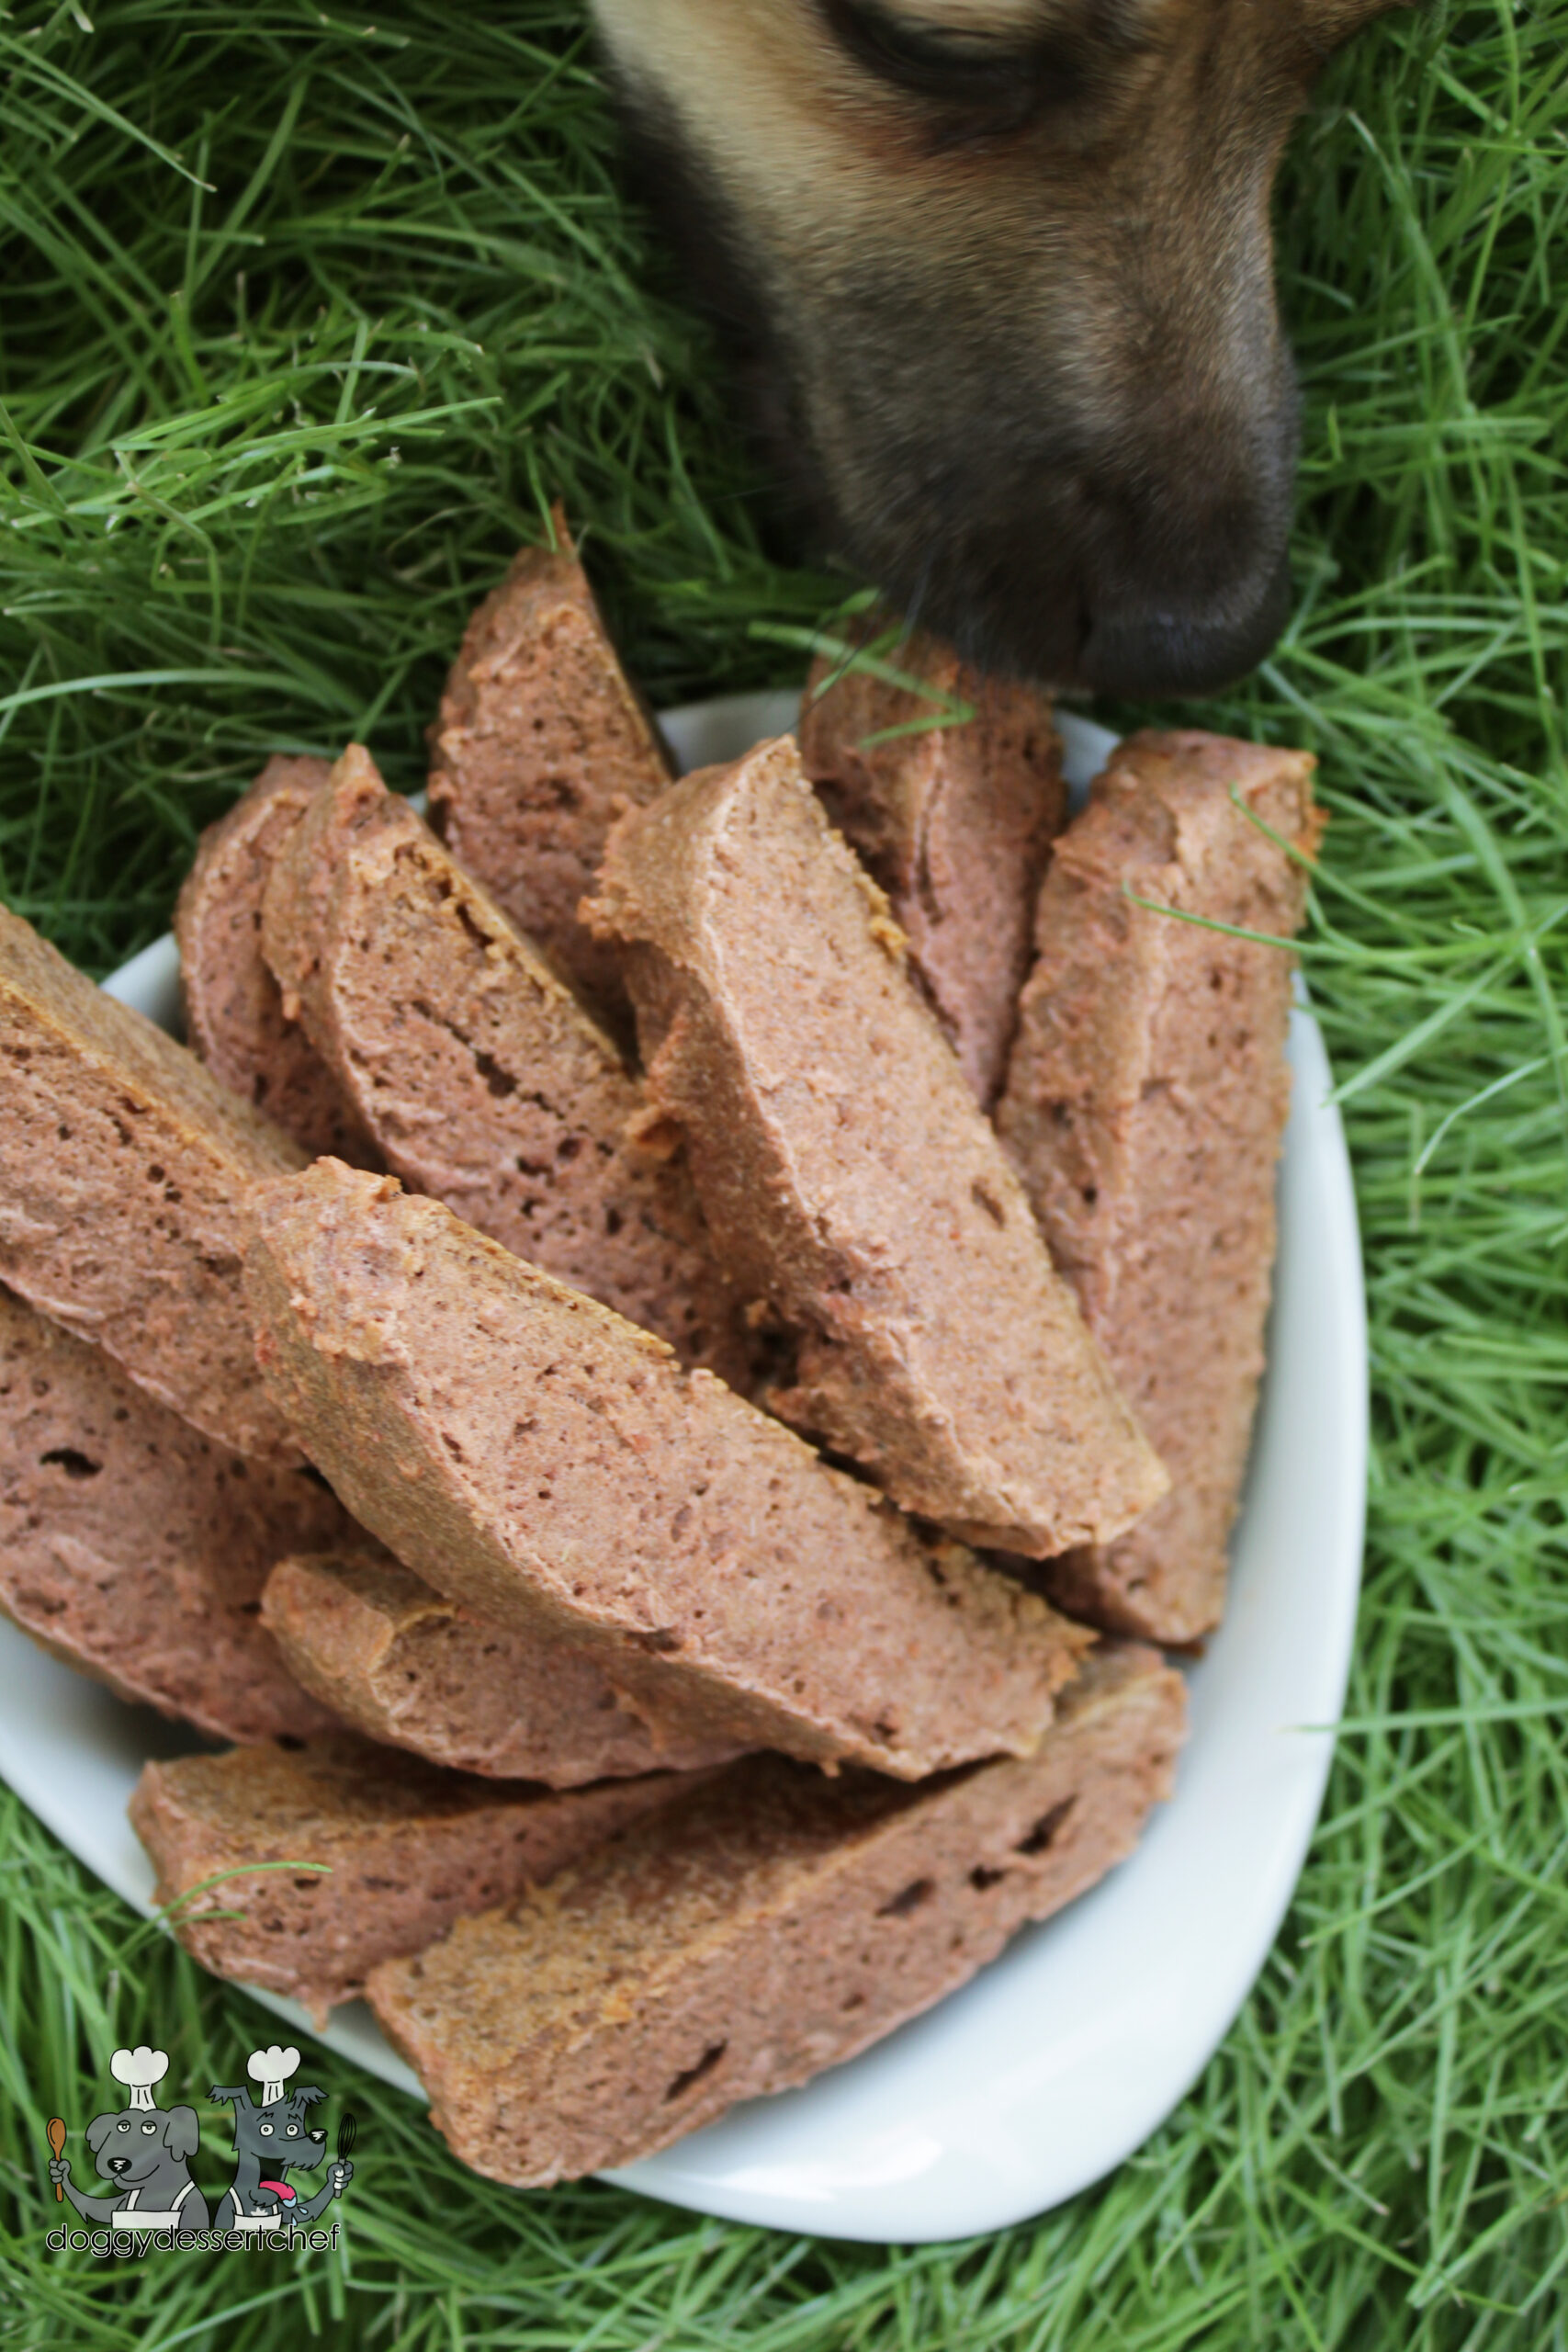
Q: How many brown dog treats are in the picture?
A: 12